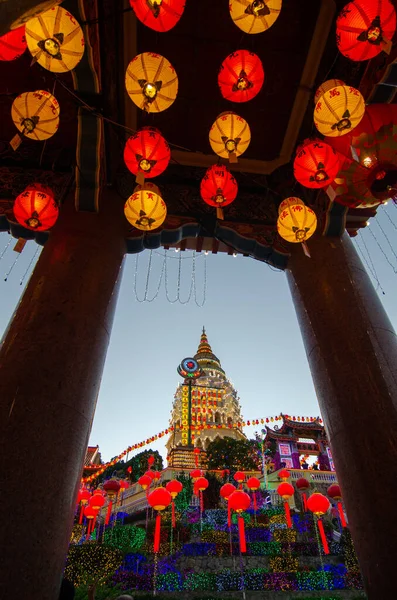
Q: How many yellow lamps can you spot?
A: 8